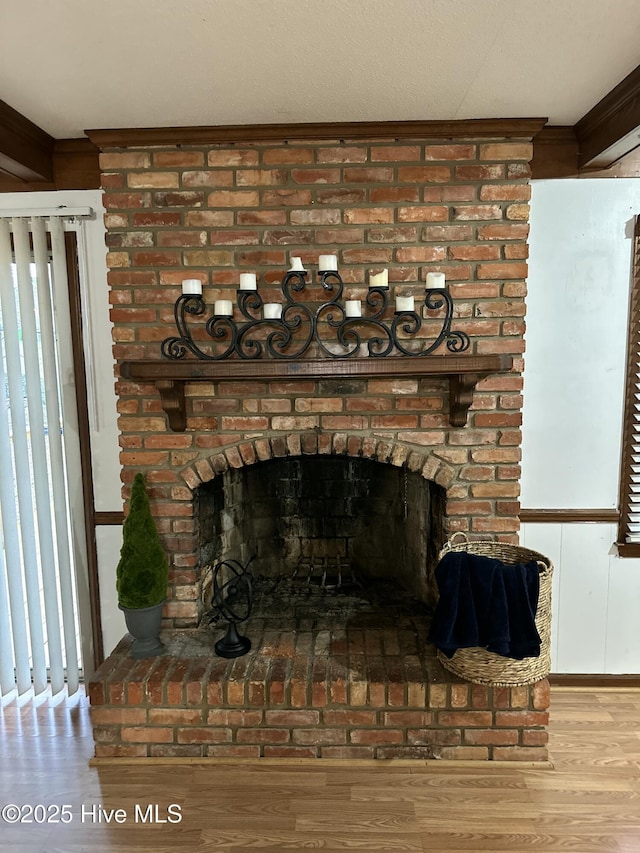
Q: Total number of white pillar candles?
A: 10